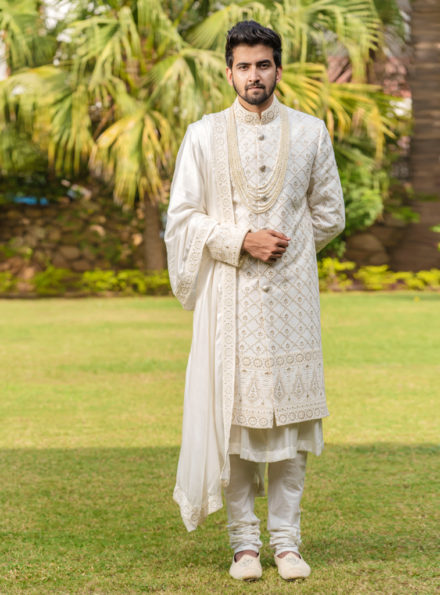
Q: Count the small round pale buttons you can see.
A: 4